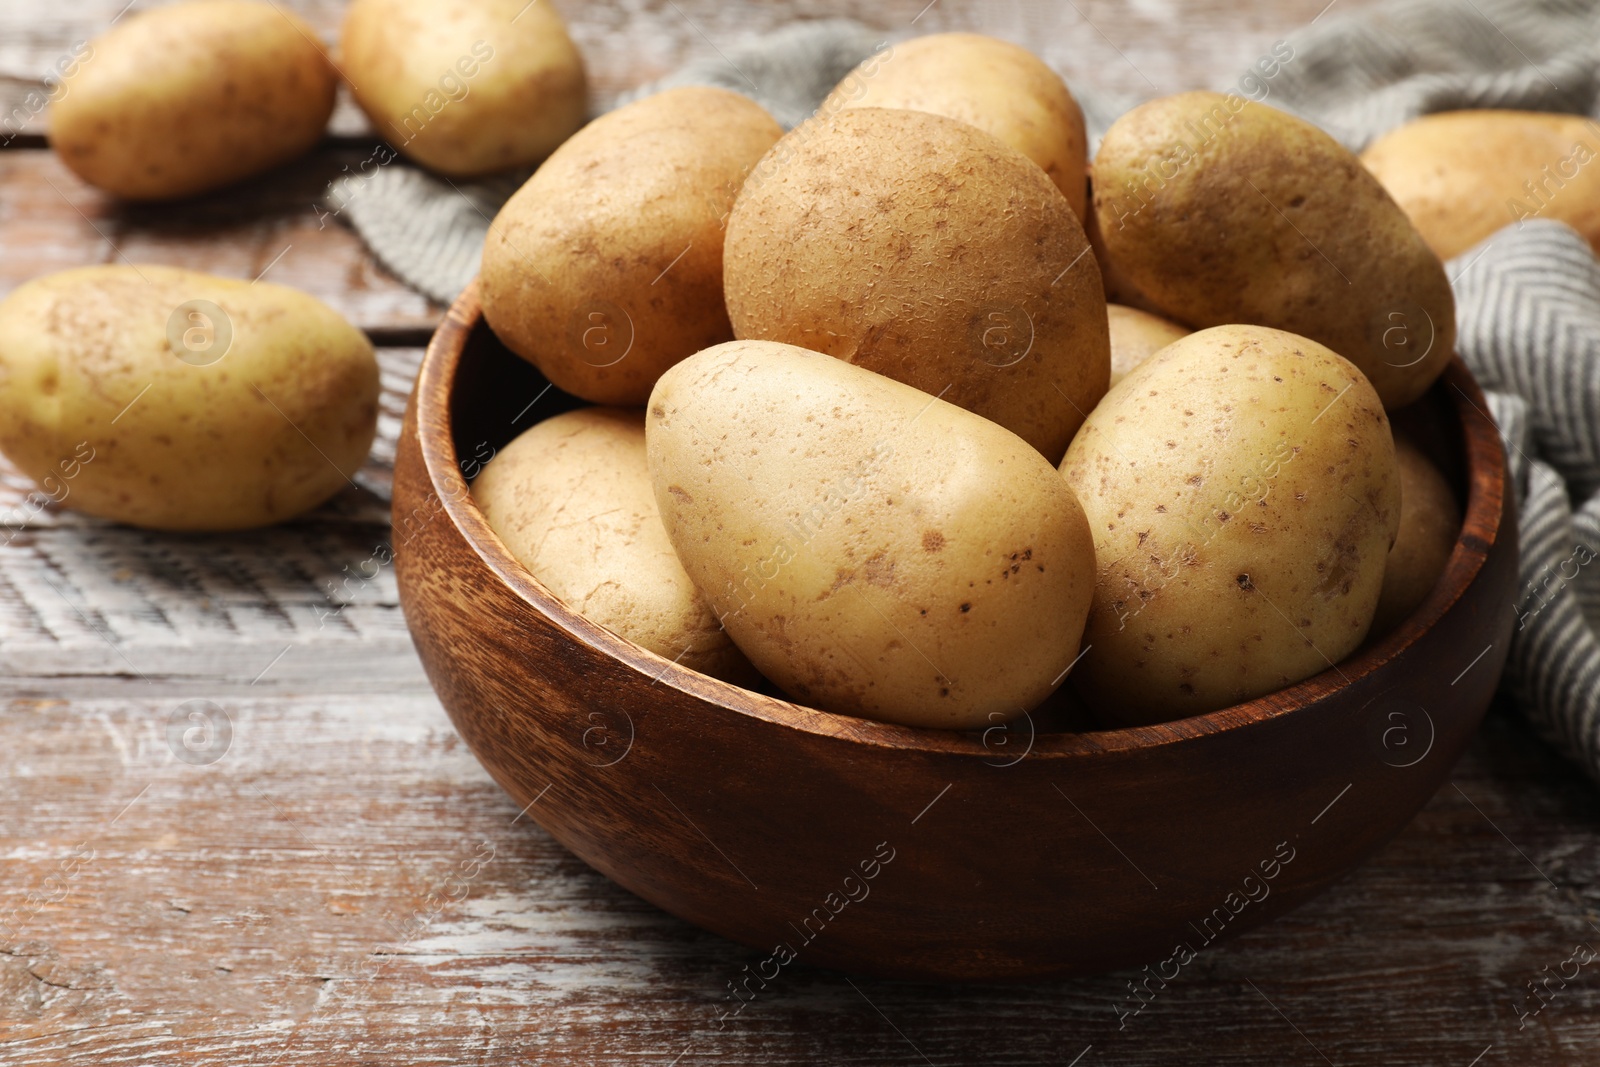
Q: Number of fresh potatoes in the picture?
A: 13